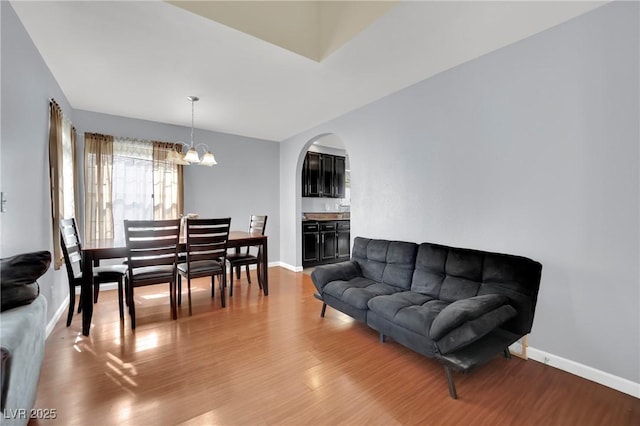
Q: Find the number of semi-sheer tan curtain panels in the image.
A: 4